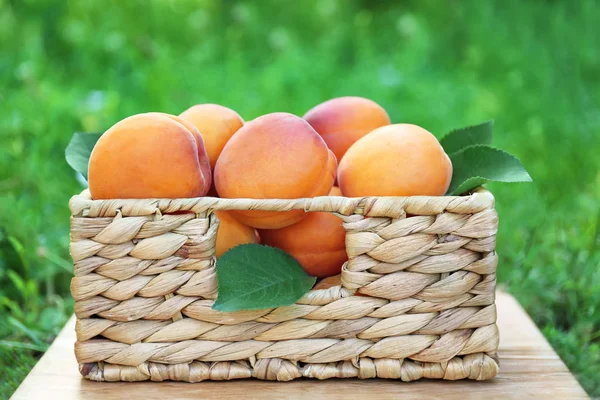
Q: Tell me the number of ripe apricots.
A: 7